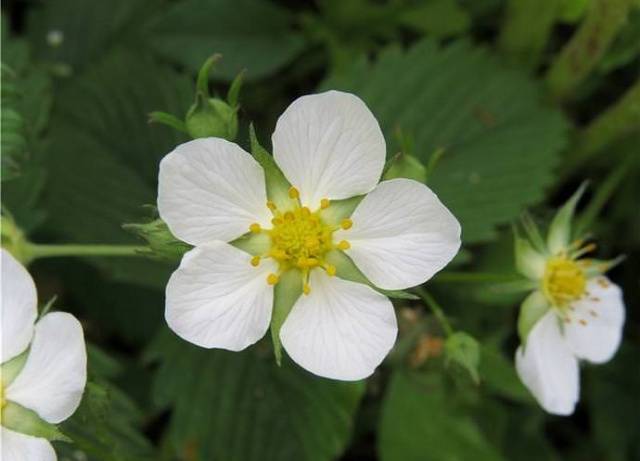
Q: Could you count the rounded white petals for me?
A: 10